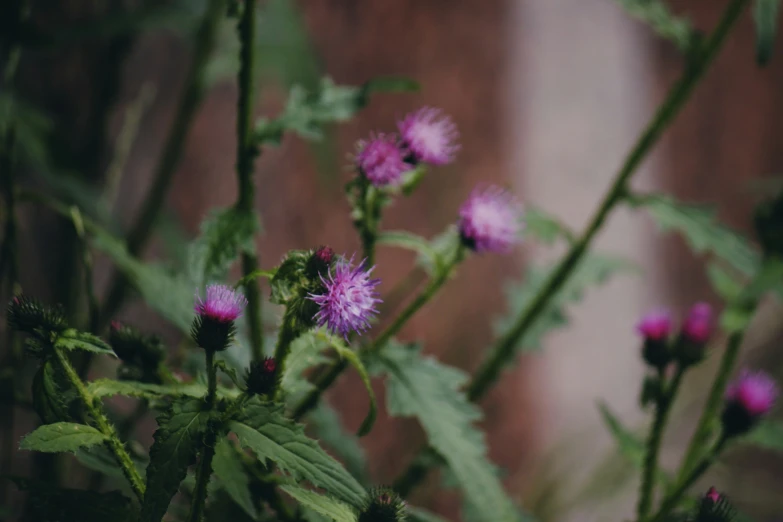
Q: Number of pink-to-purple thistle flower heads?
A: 8